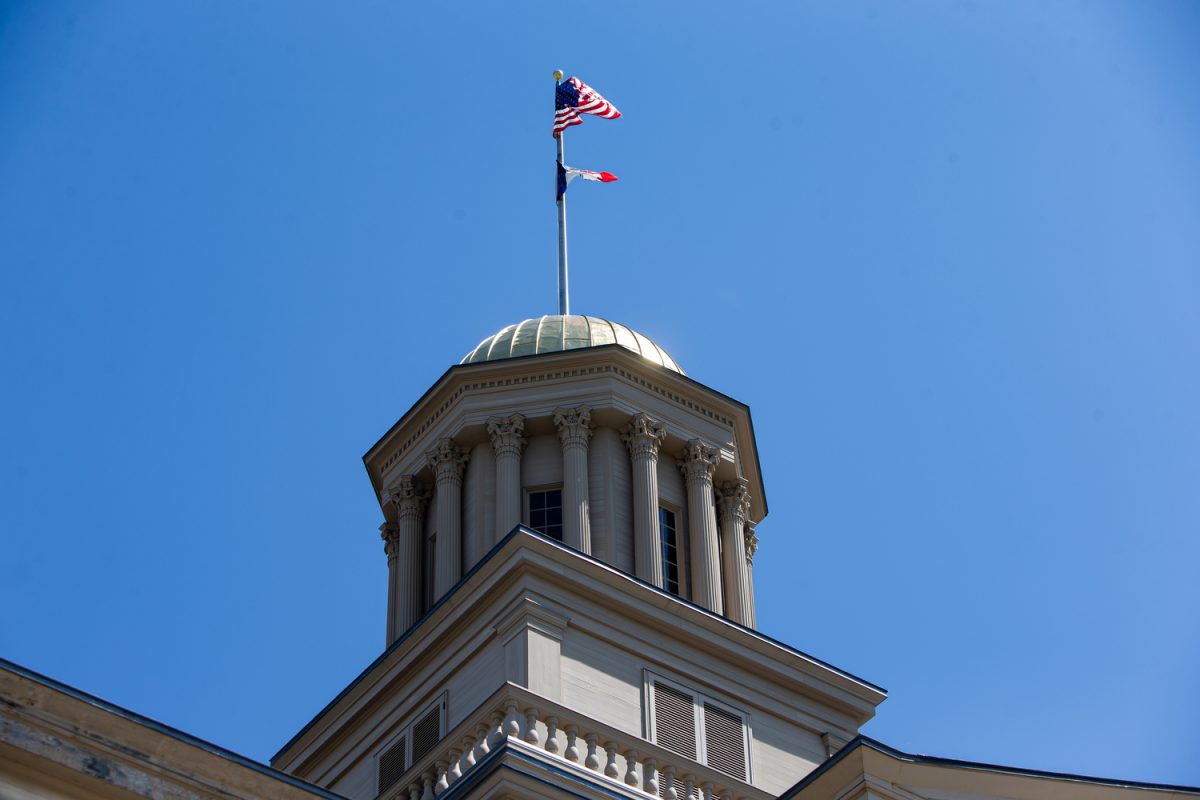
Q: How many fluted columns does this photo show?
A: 9